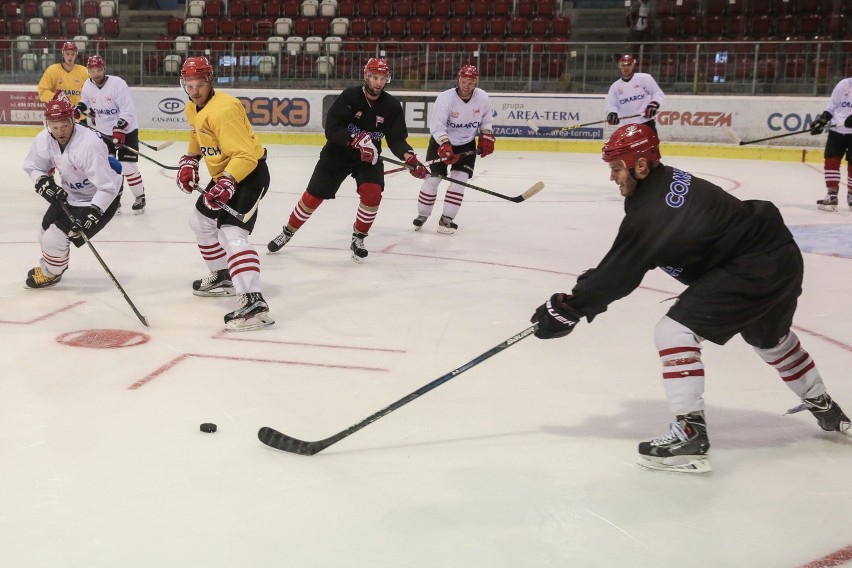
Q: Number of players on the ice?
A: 9